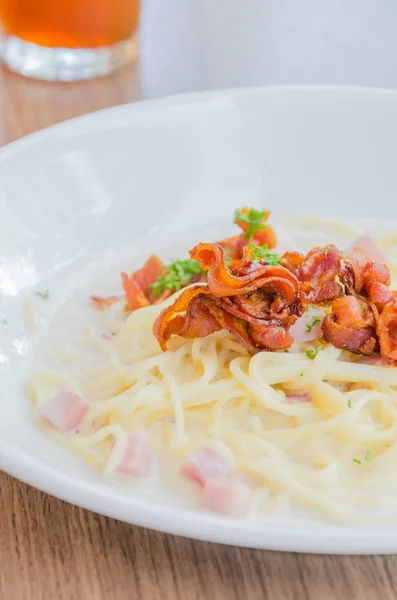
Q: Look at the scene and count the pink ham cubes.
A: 4